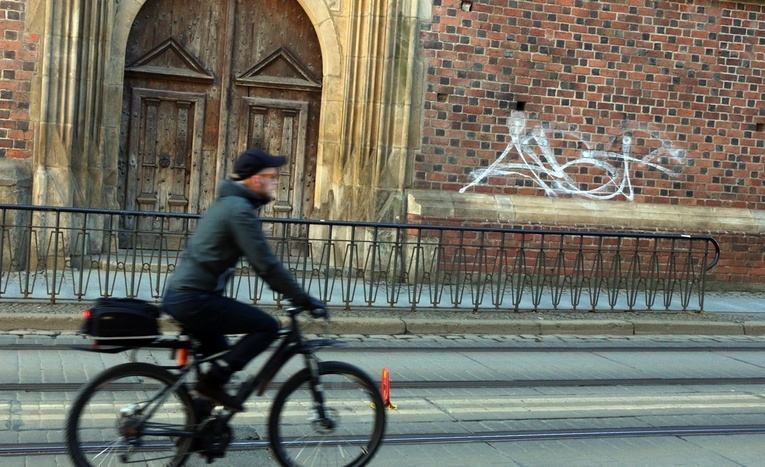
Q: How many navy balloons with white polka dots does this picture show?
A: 0